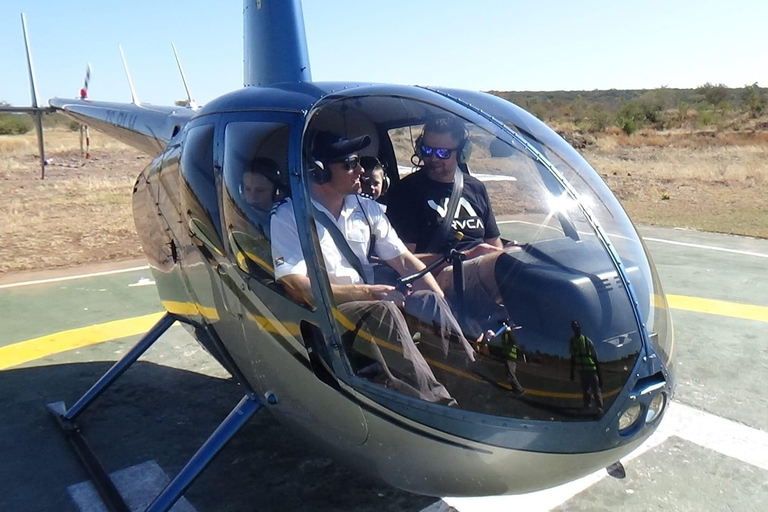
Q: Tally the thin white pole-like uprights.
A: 3